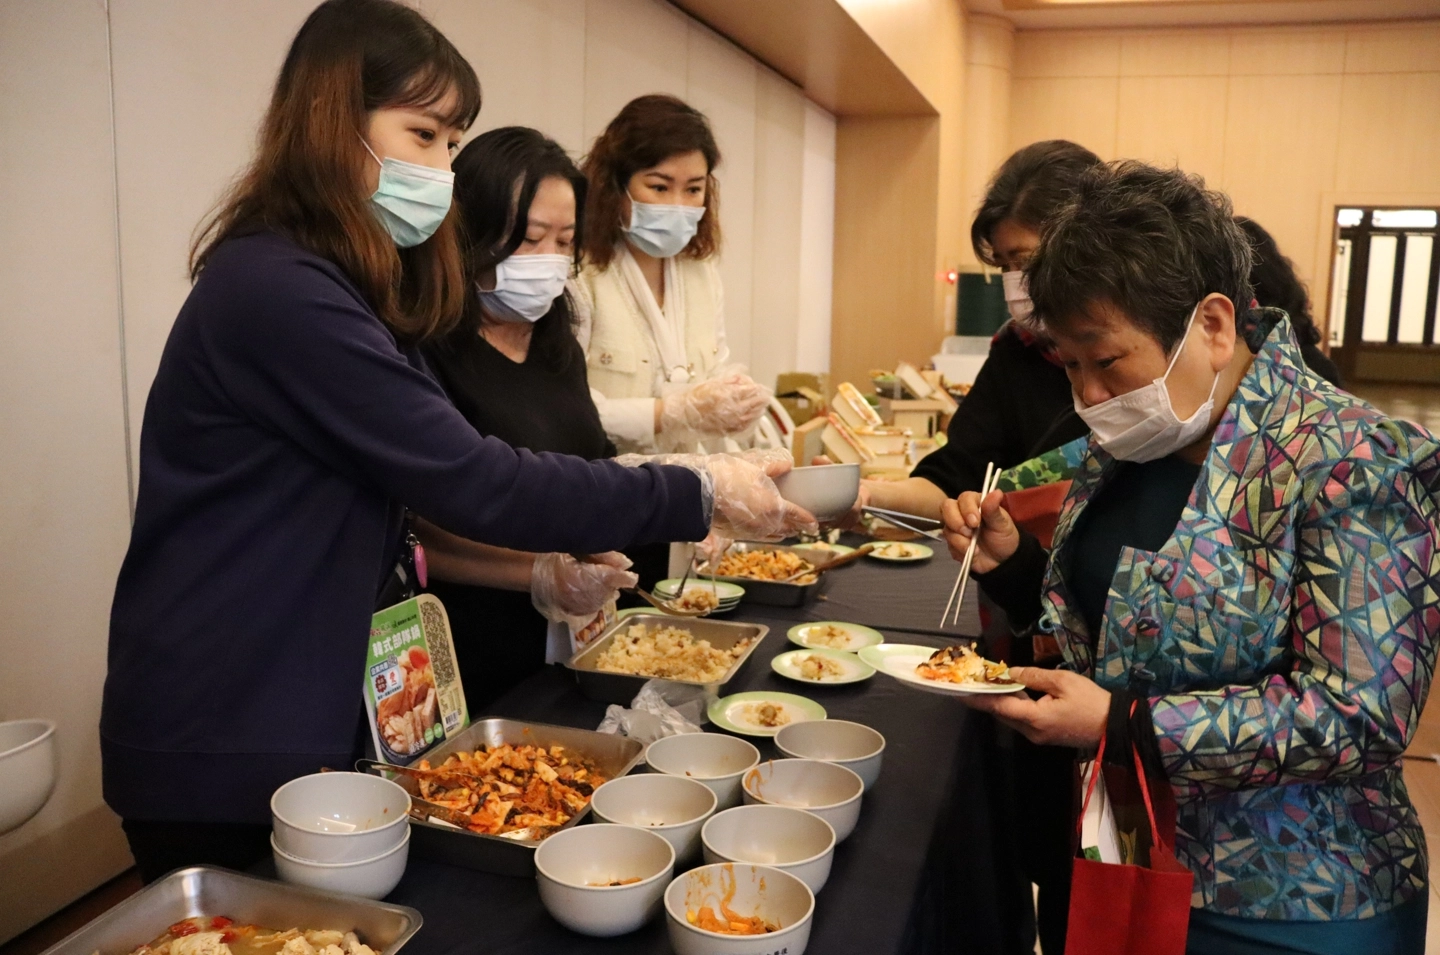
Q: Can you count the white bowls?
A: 11